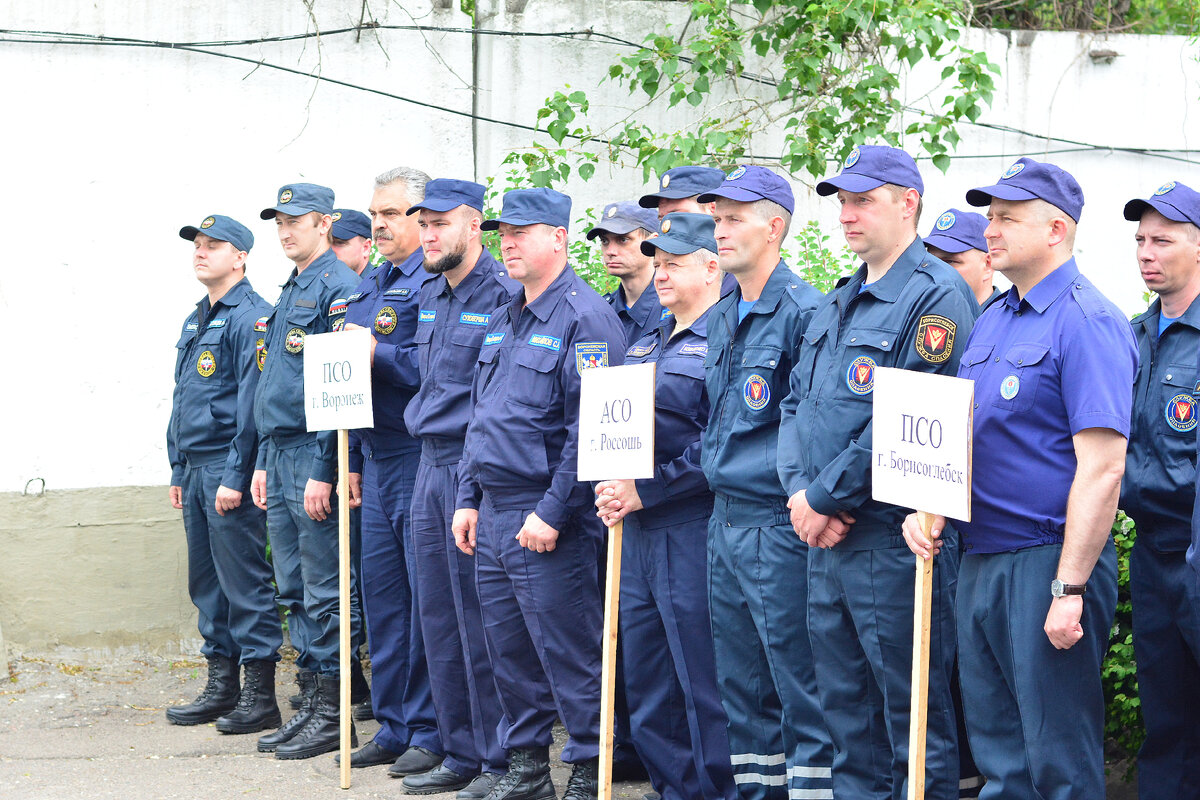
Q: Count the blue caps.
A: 13